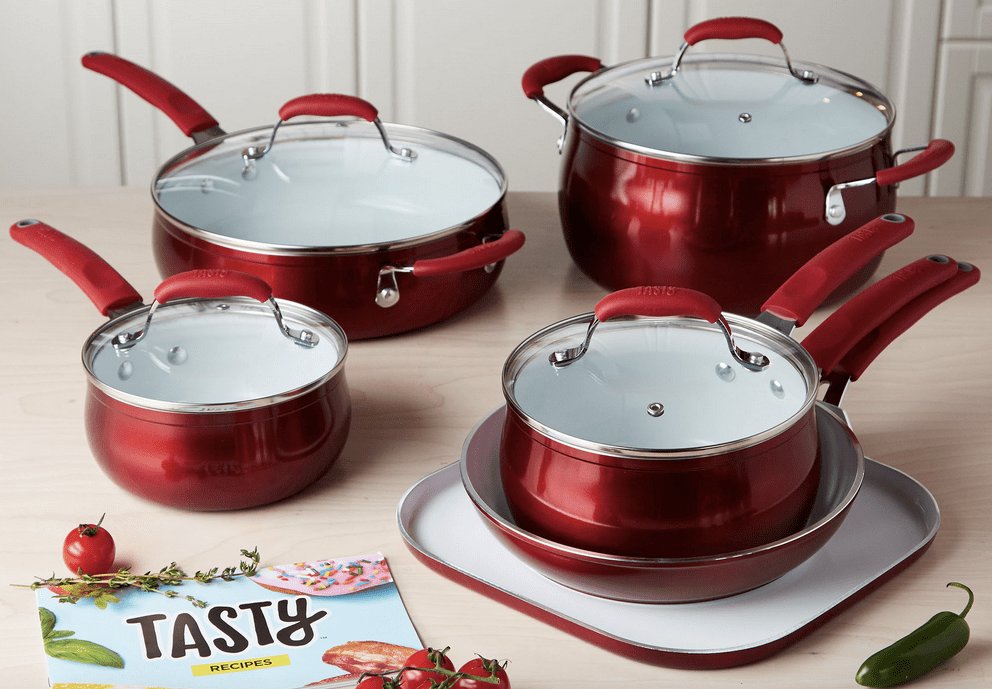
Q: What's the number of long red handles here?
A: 5